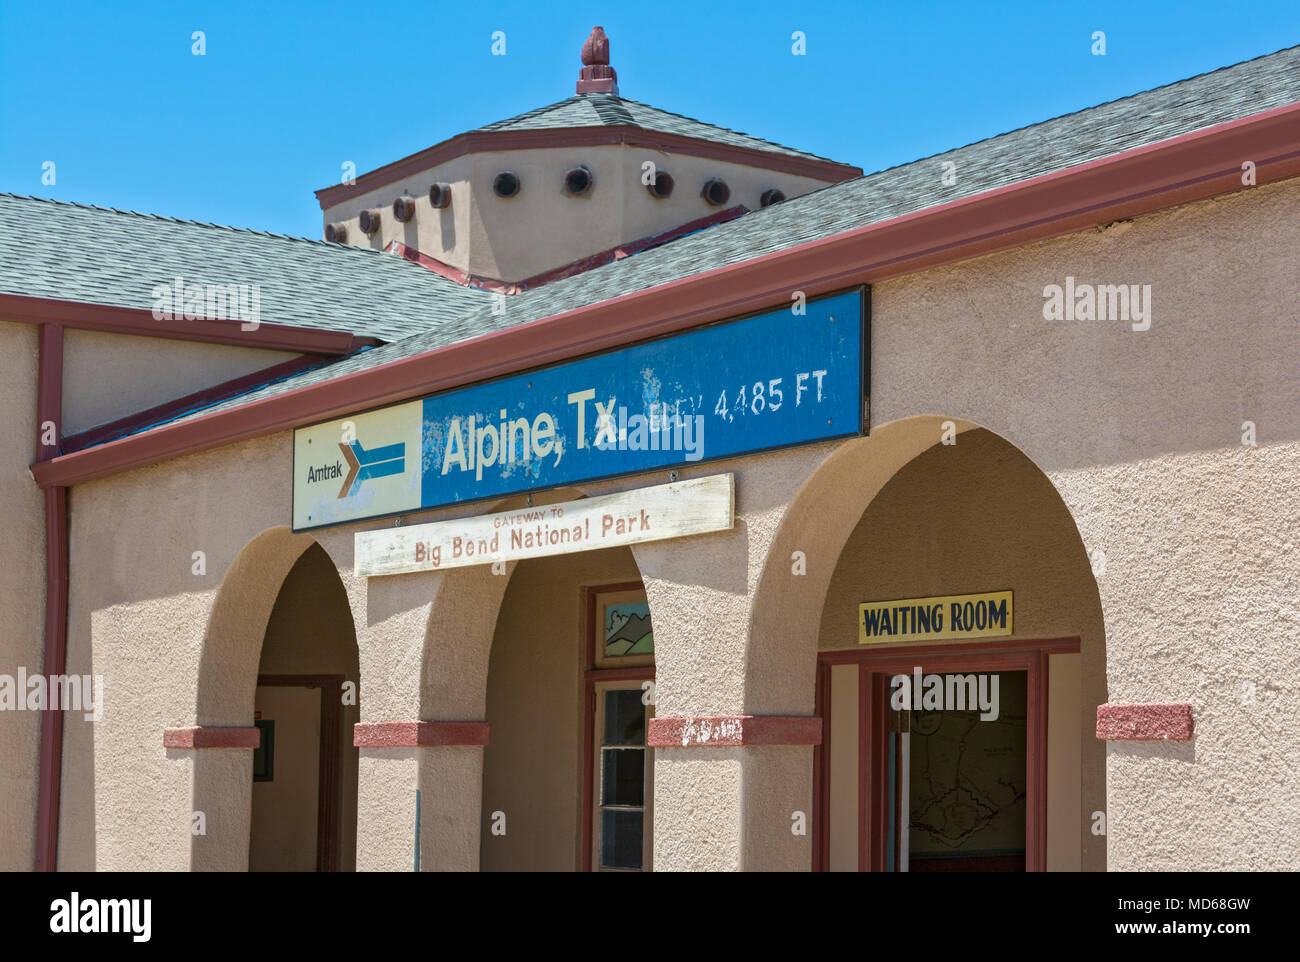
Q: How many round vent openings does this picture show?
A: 9